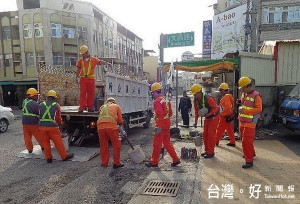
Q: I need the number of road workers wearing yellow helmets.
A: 8